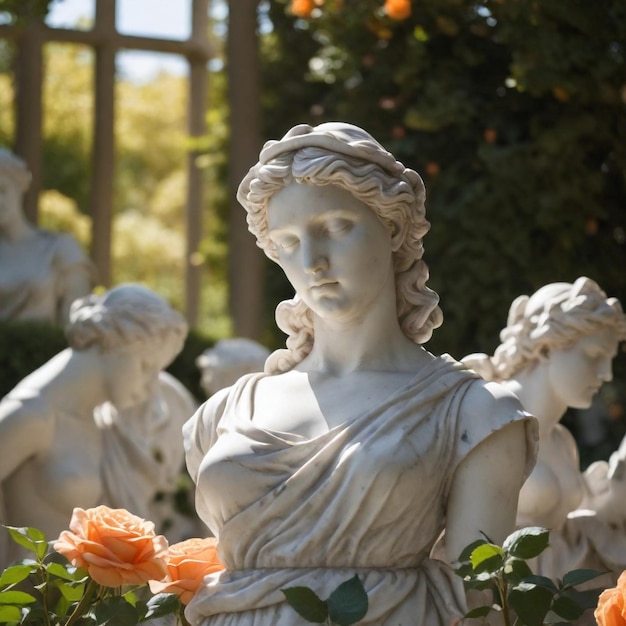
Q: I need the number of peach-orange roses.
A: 3